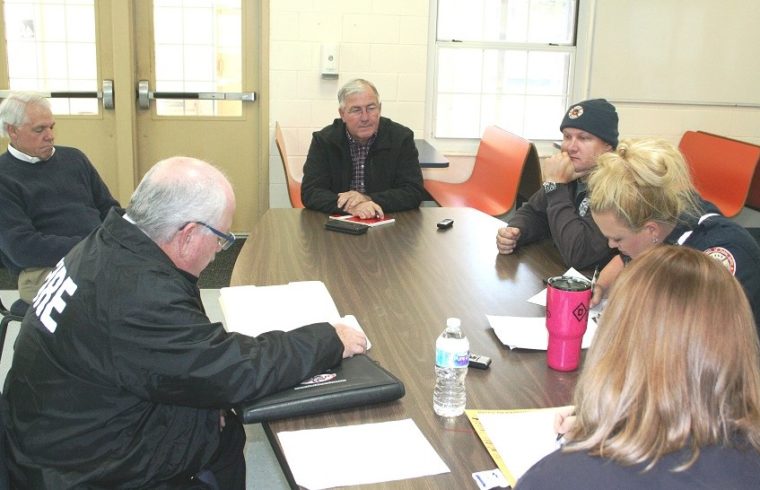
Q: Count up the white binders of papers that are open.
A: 1